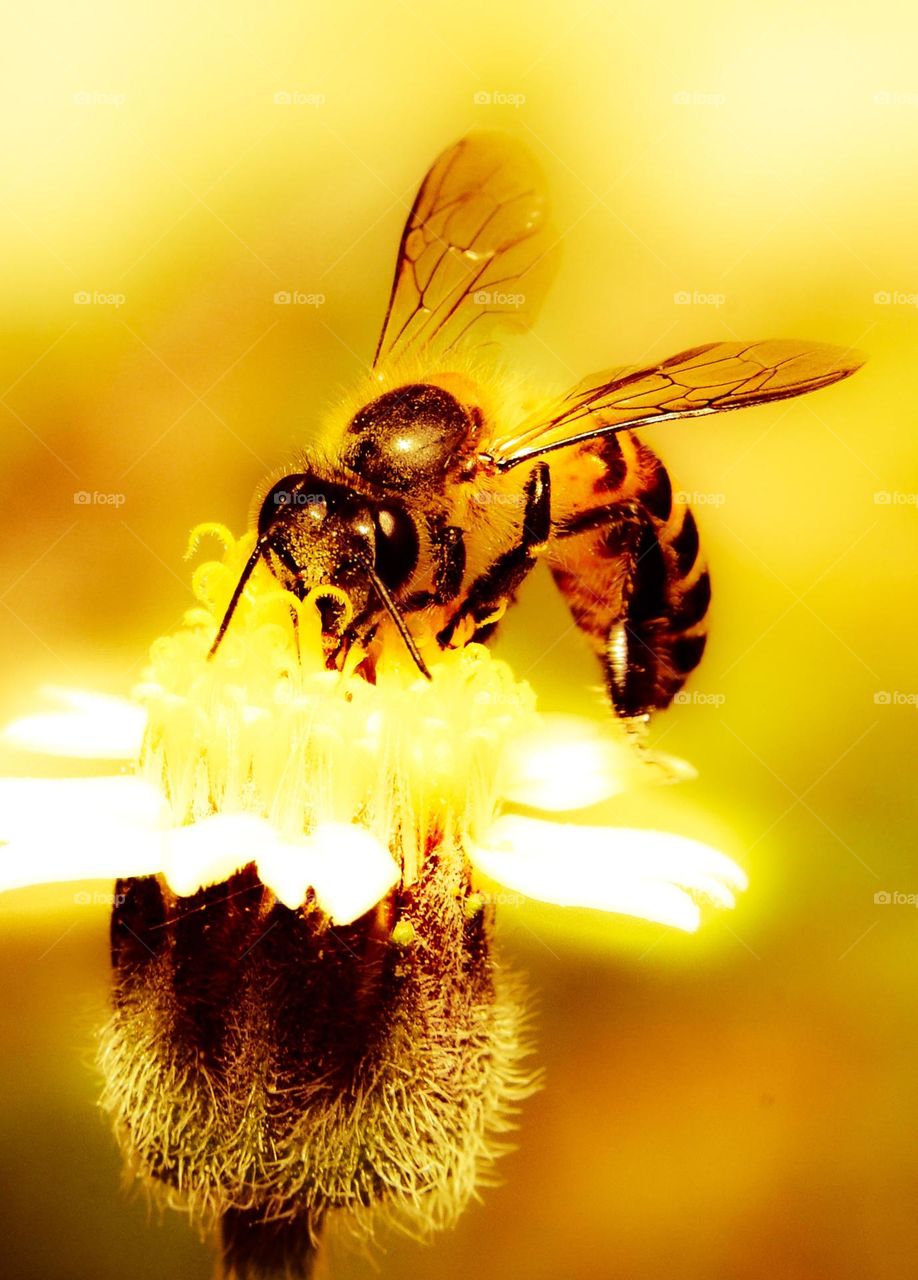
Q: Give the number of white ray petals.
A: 5